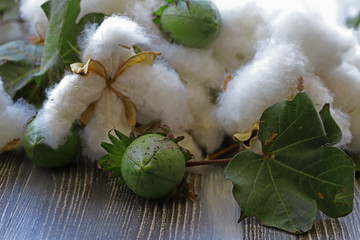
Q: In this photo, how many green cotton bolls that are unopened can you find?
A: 3